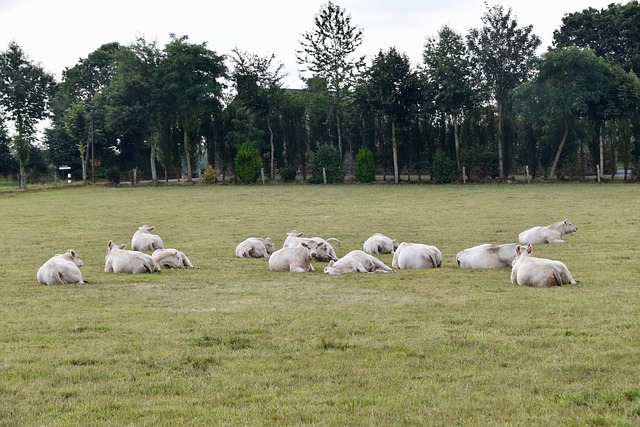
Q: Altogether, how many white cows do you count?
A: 13